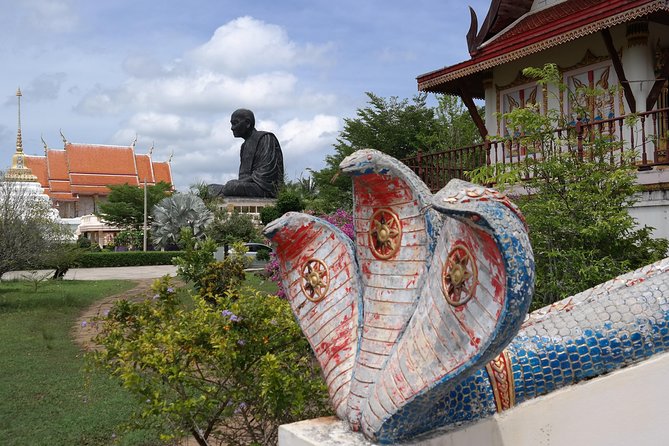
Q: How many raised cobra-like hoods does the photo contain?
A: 3